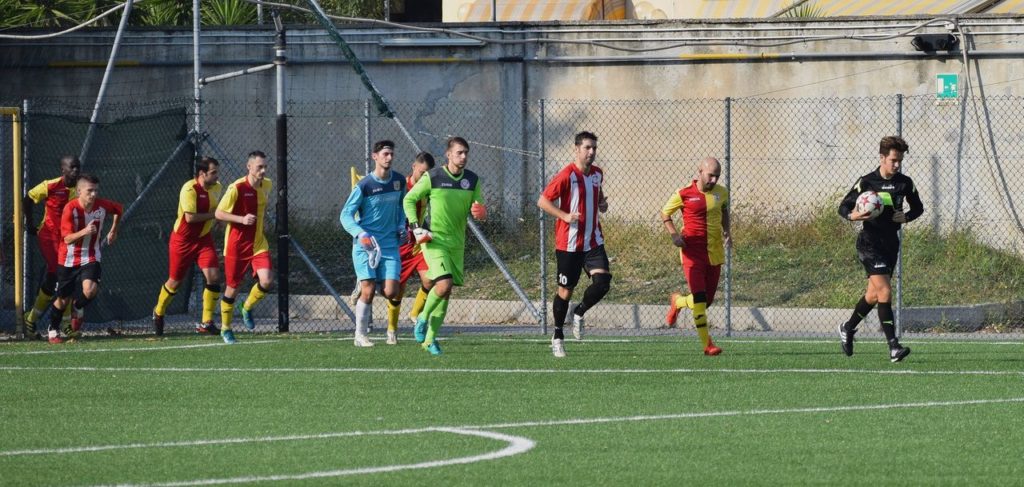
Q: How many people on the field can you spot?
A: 10